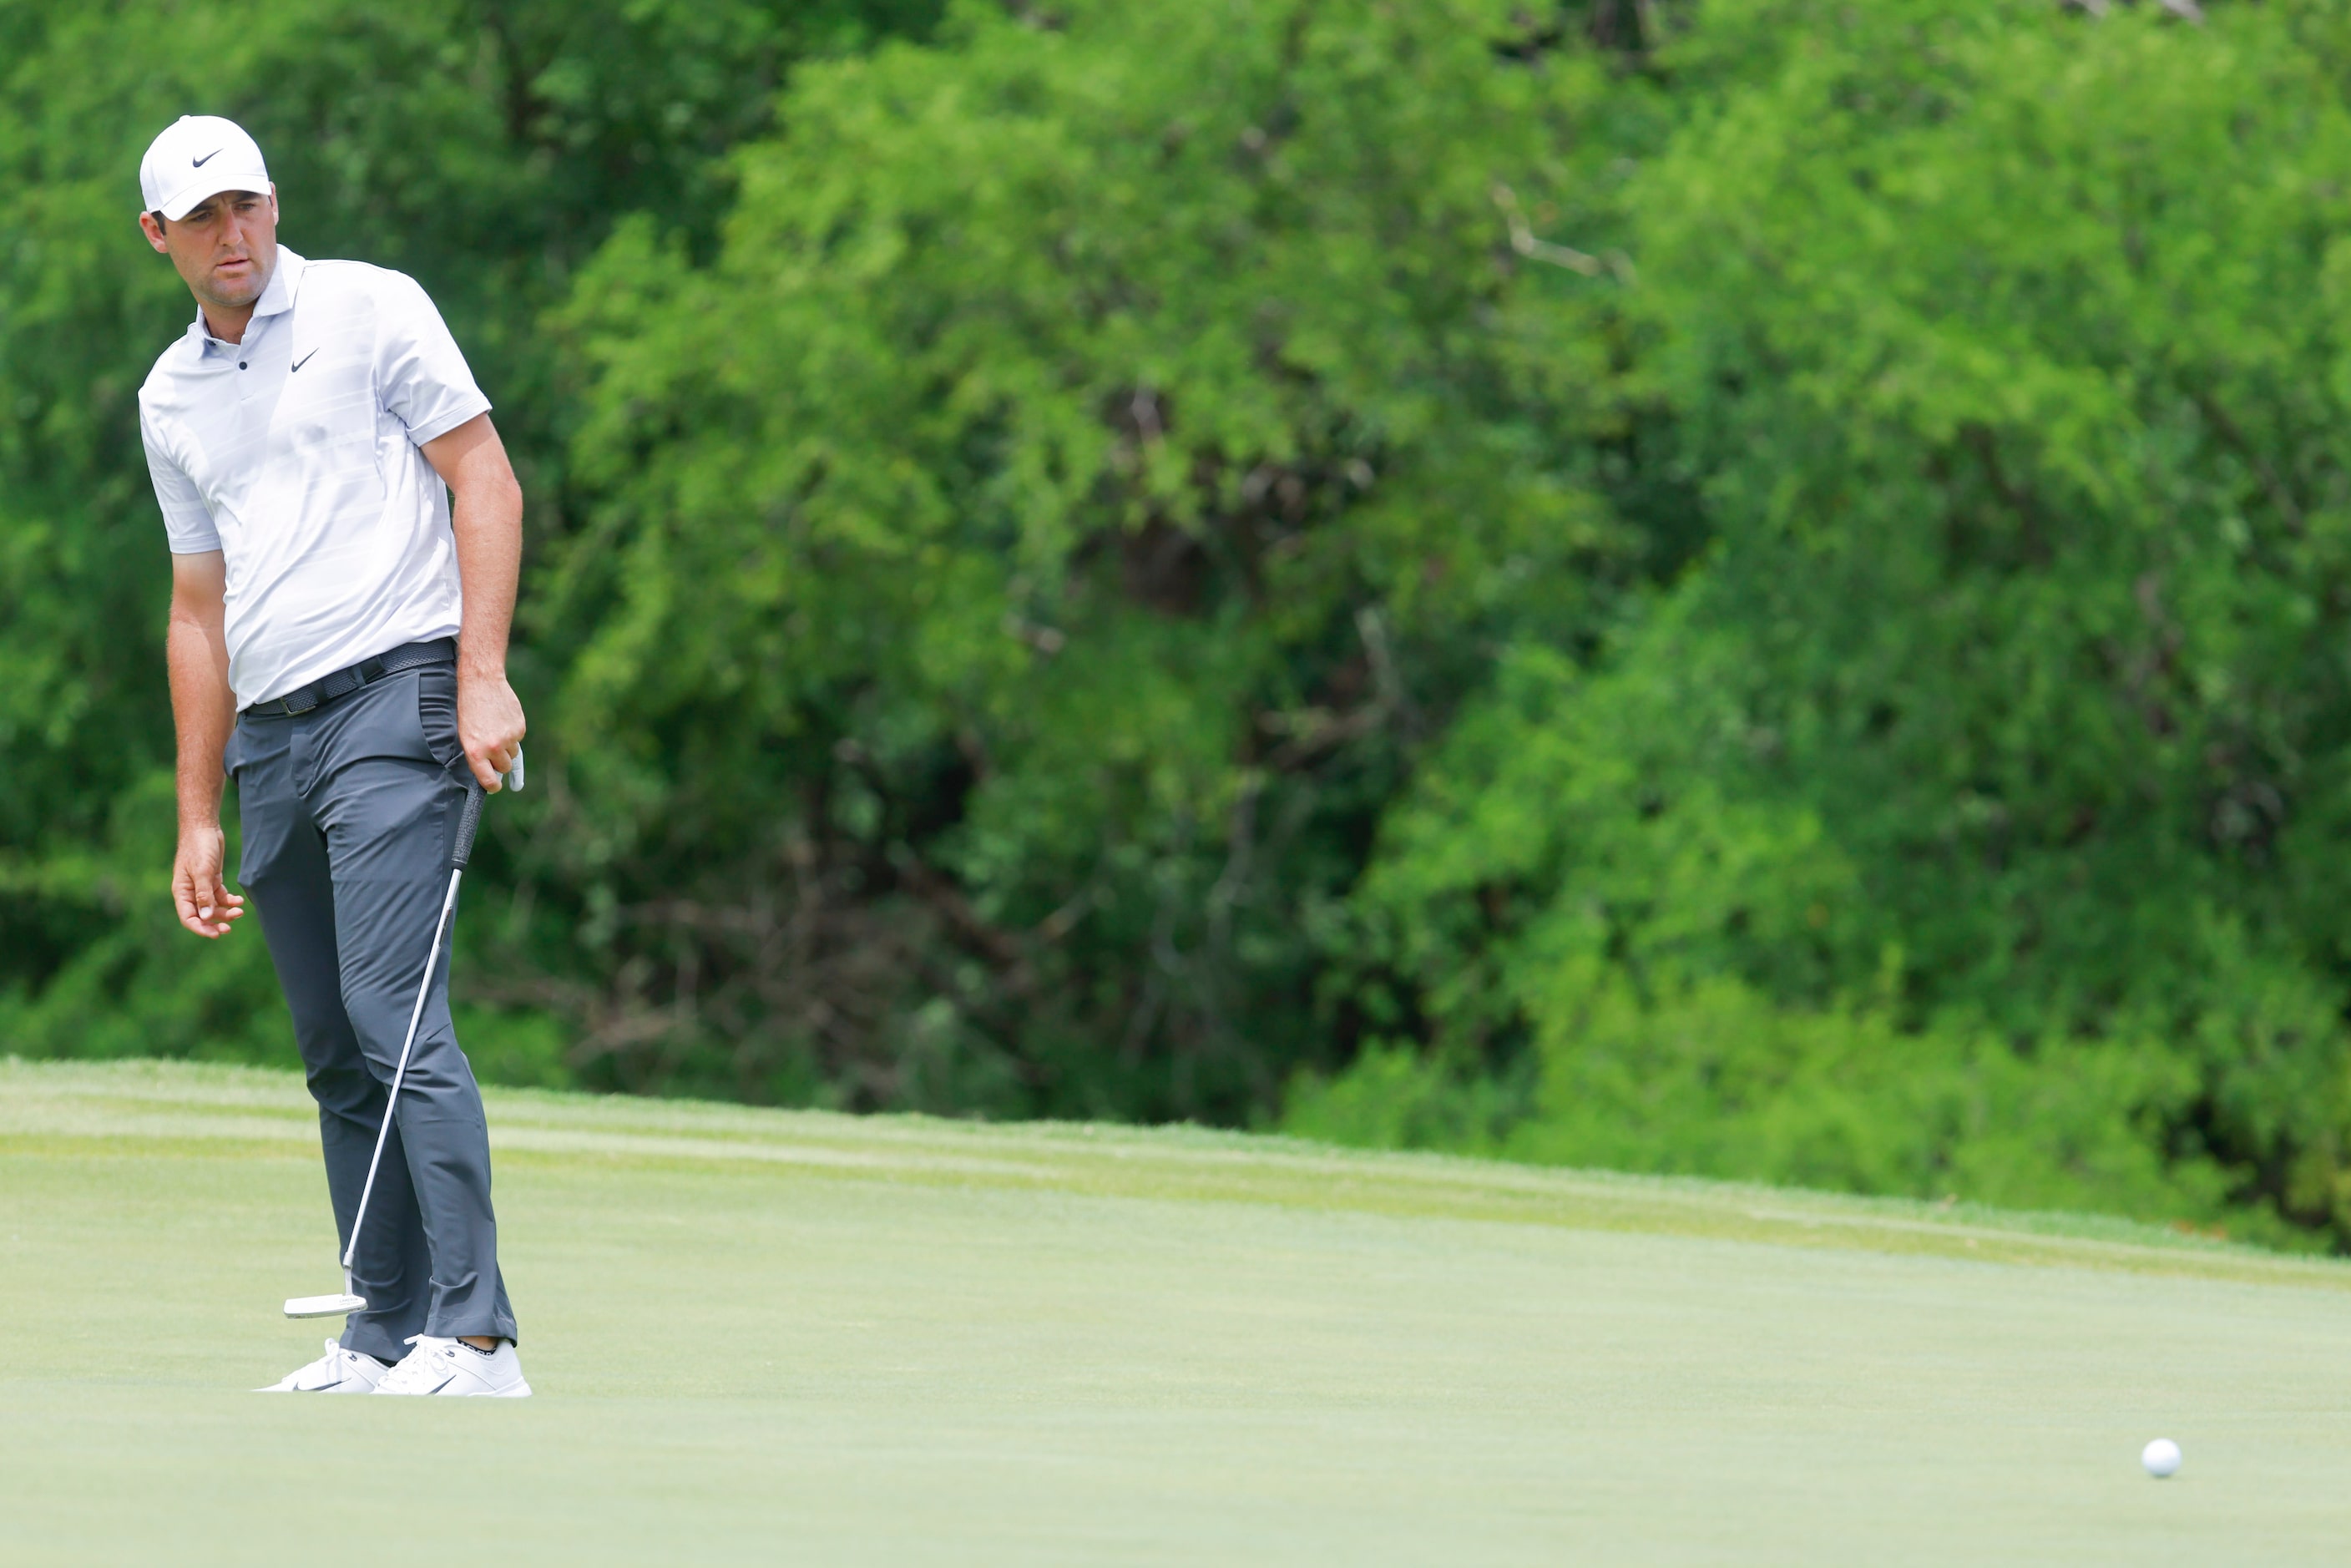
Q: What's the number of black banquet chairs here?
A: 0